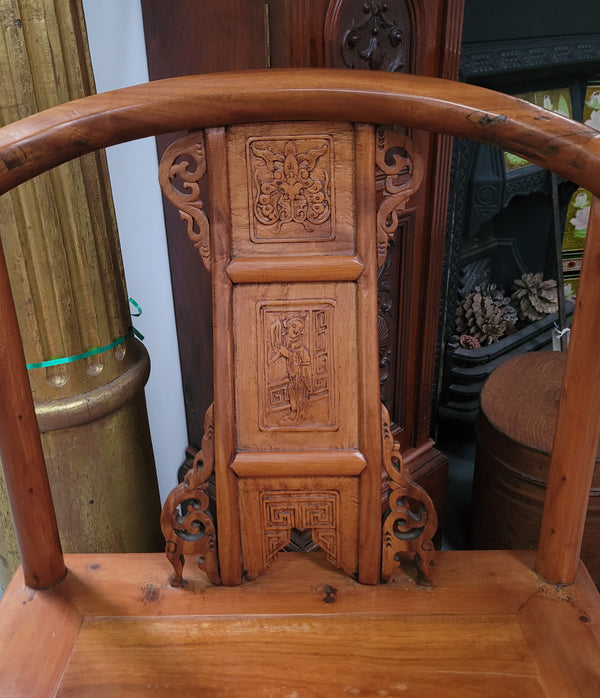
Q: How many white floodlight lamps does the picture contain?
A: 0